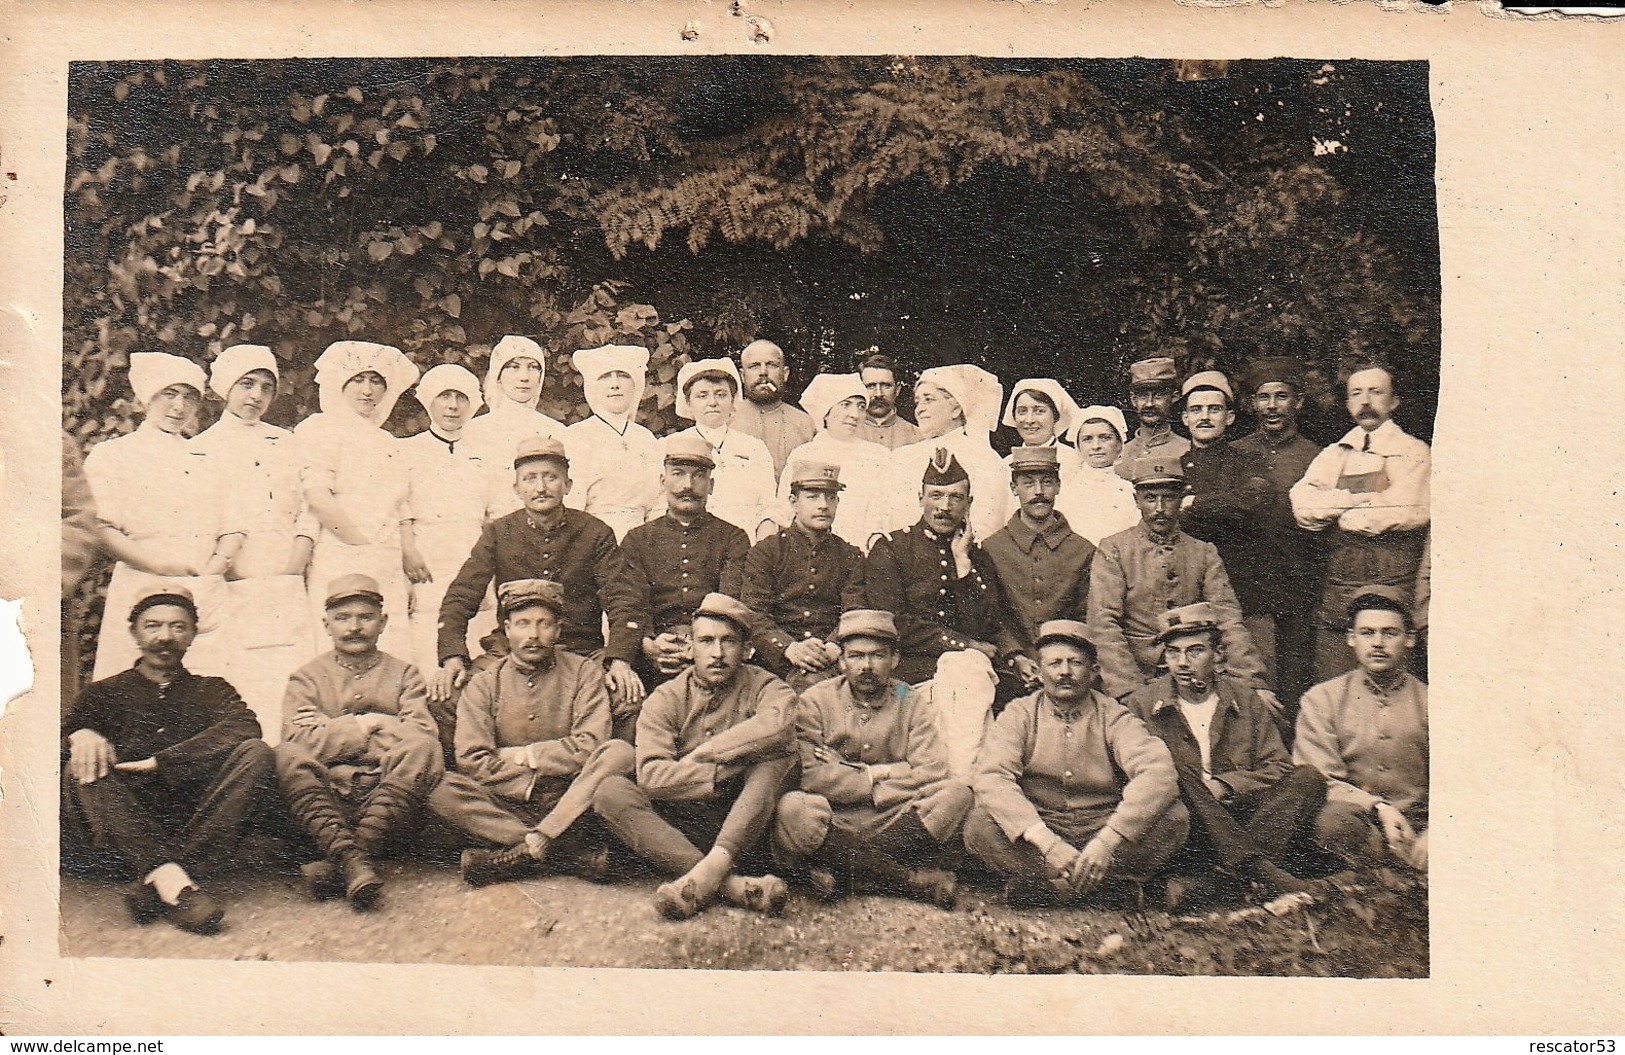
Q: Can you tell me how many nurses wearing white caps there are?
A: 11